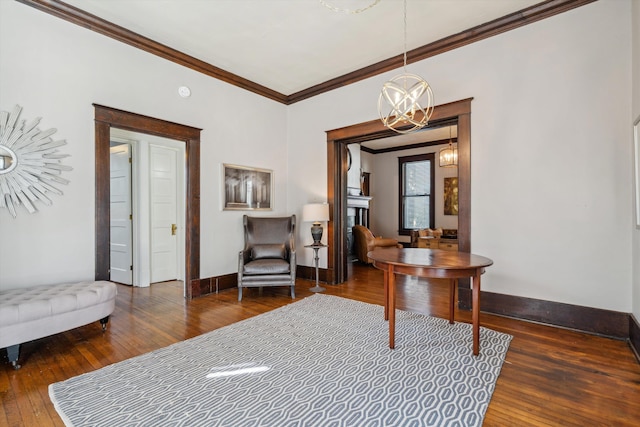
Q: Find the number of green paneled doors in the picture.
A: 0